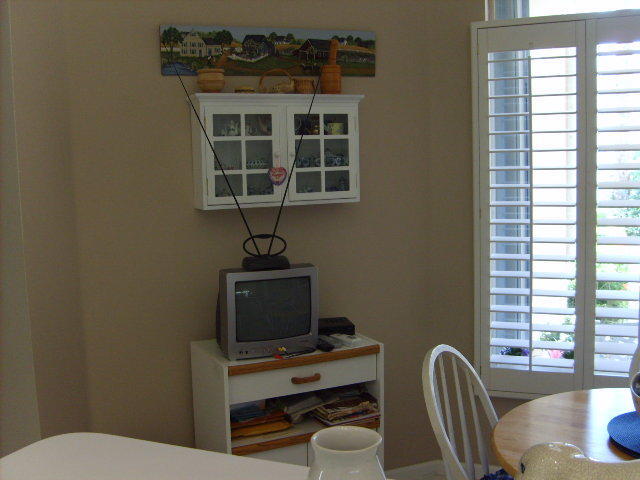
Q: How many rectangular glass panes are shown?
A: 12